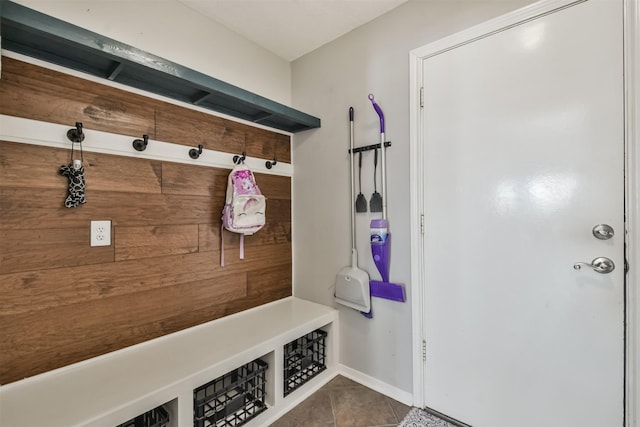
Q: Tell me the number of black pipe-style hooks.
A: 5